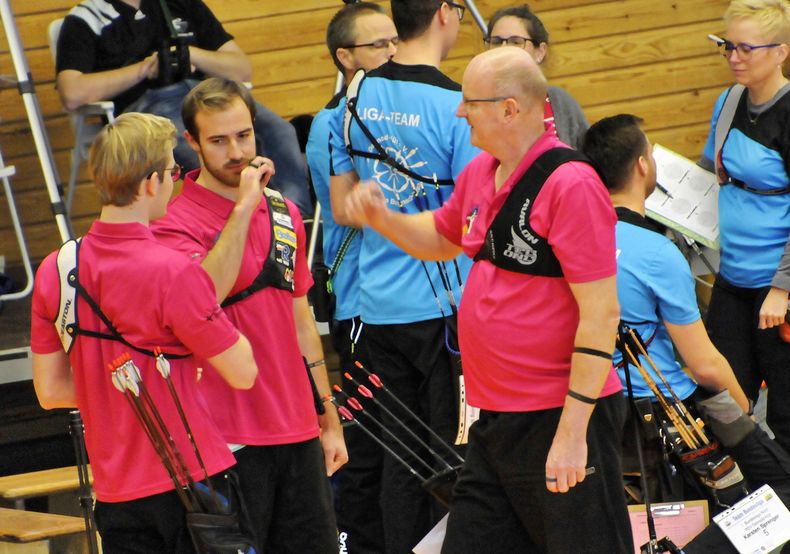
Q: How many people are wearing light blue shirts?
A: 4